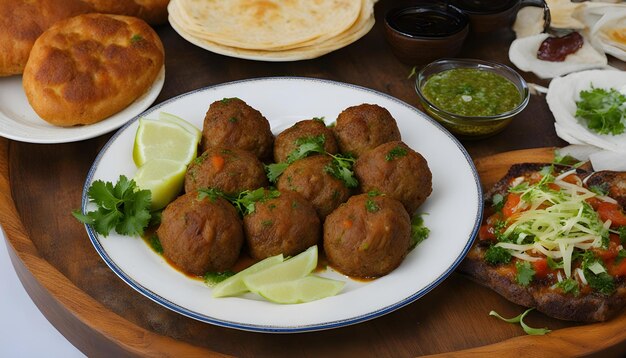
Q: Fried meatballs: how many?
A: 9